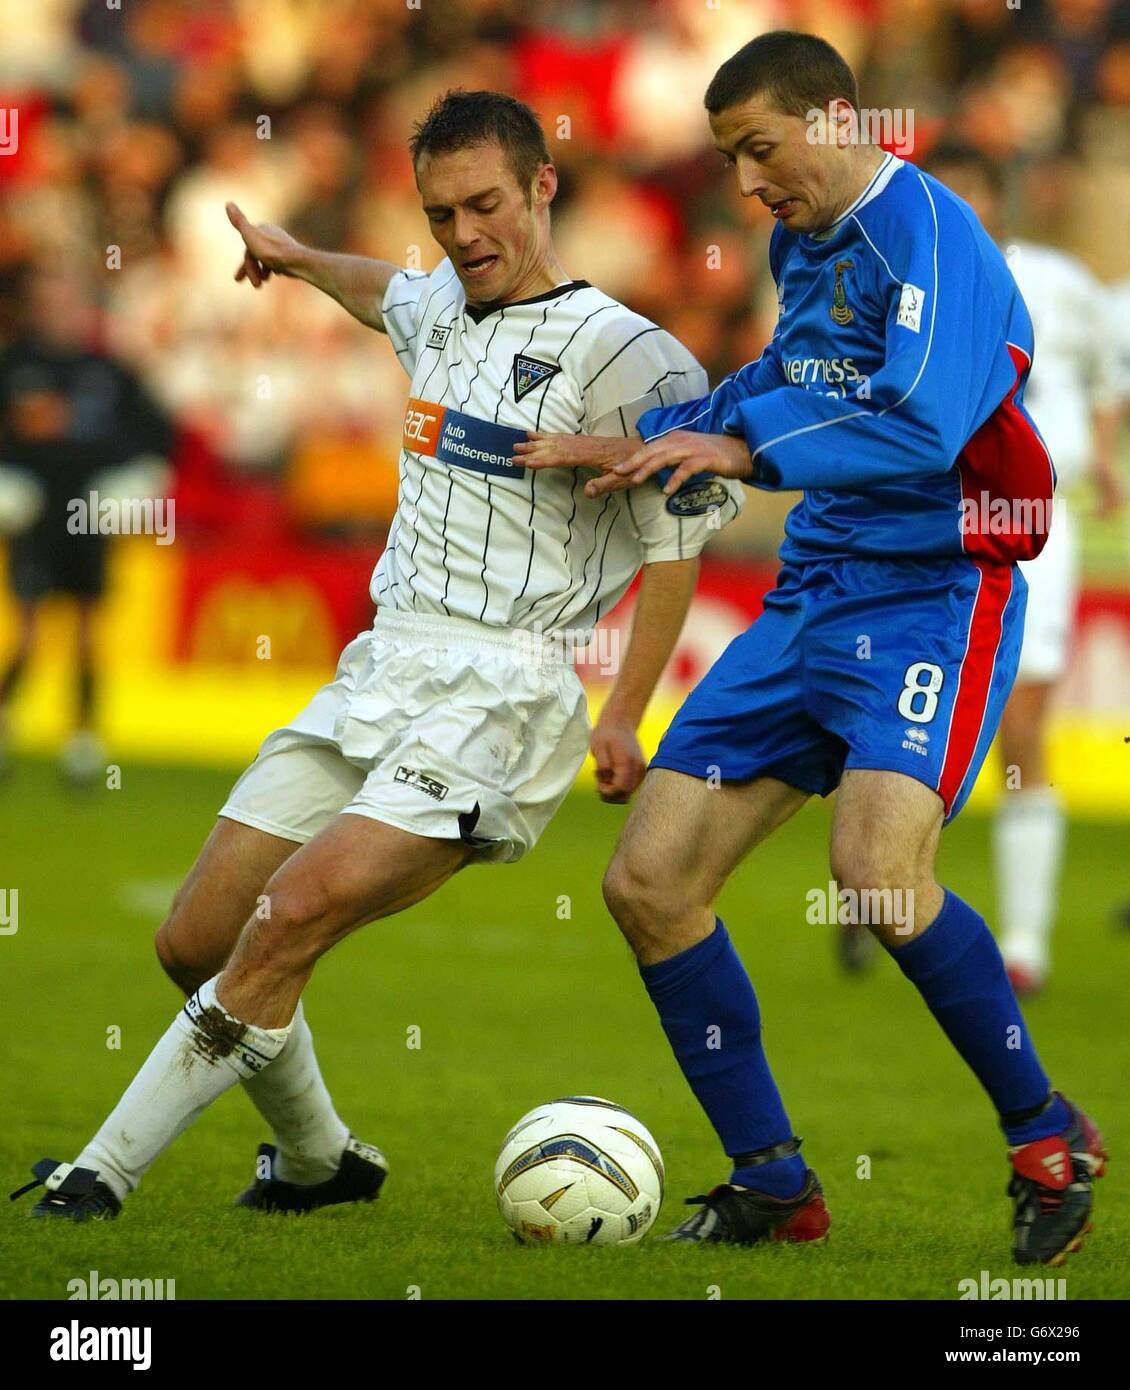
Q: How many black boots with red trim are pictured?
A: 2